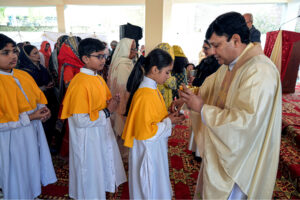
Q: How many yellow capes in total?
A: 3